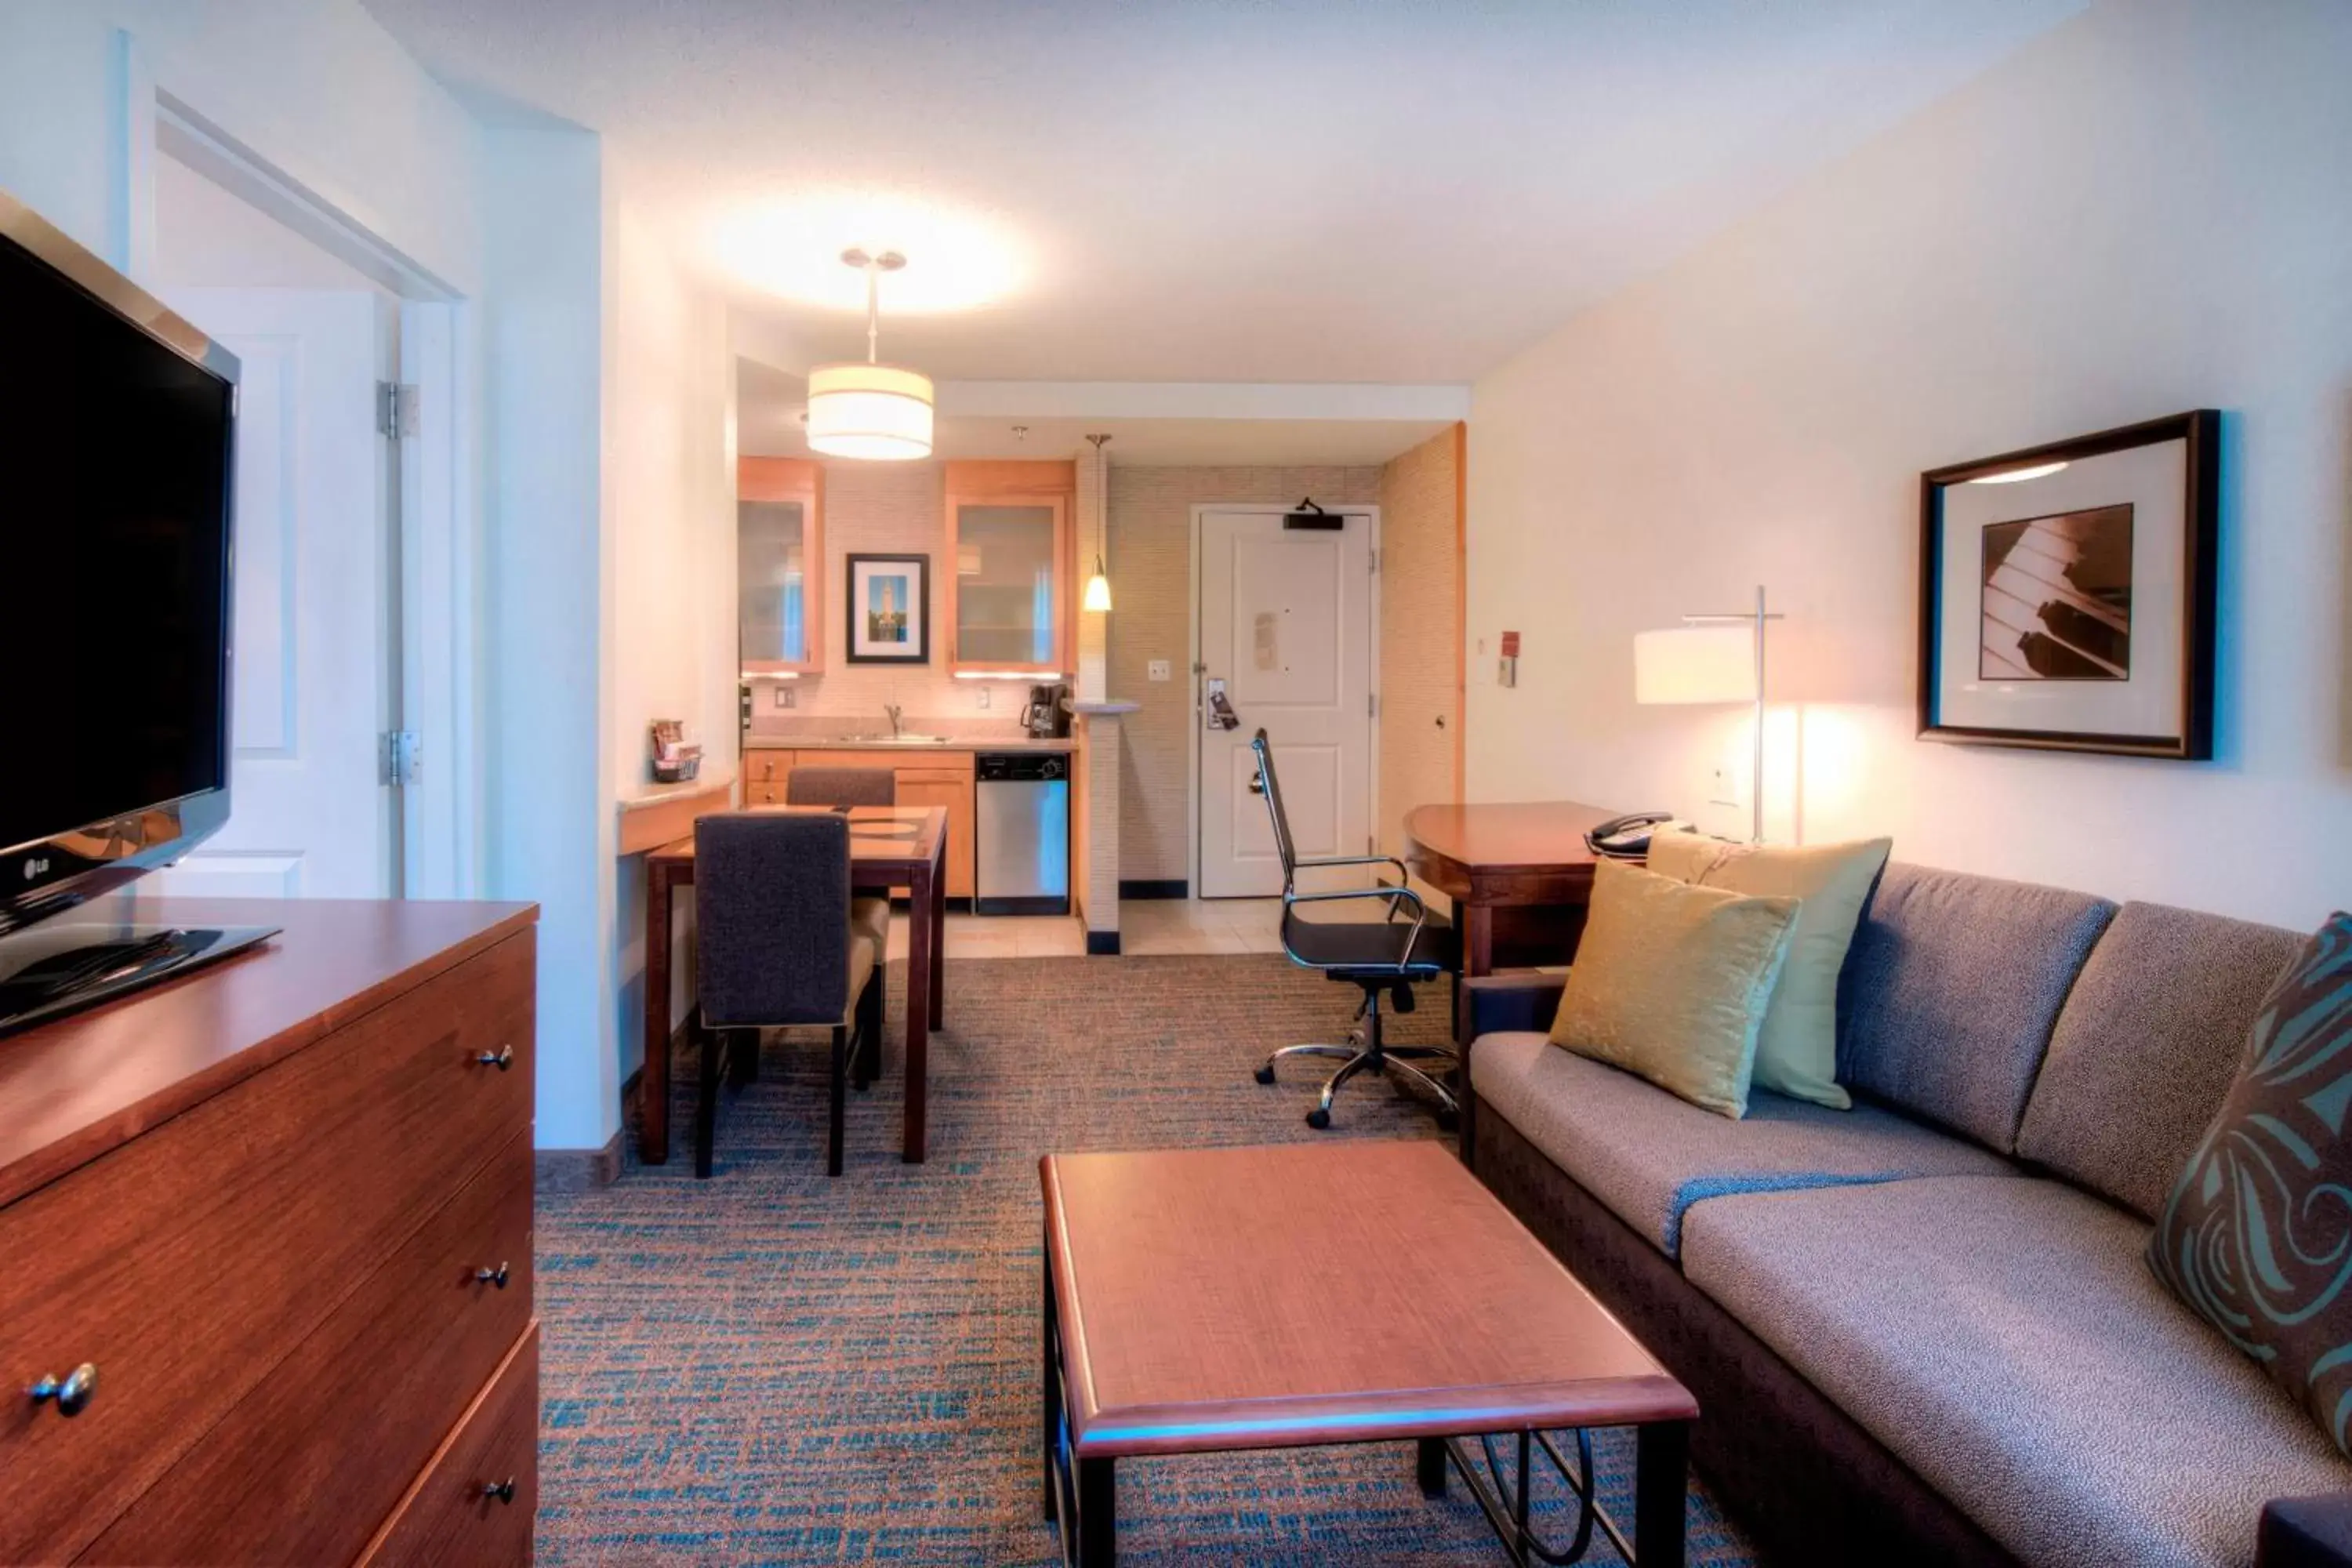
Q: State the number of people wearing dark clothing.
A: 0